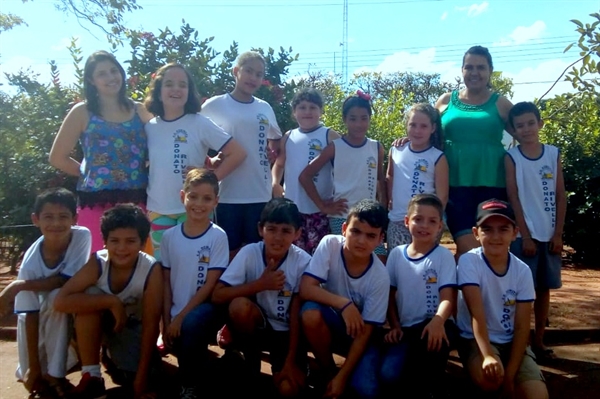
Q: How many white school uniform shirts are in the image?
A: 13